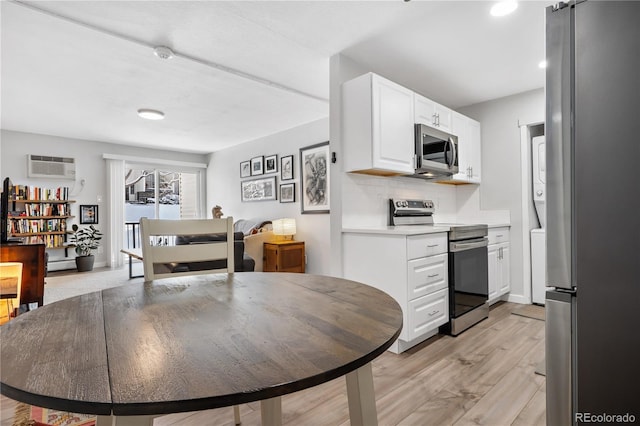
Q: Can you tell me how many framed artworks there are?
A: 8